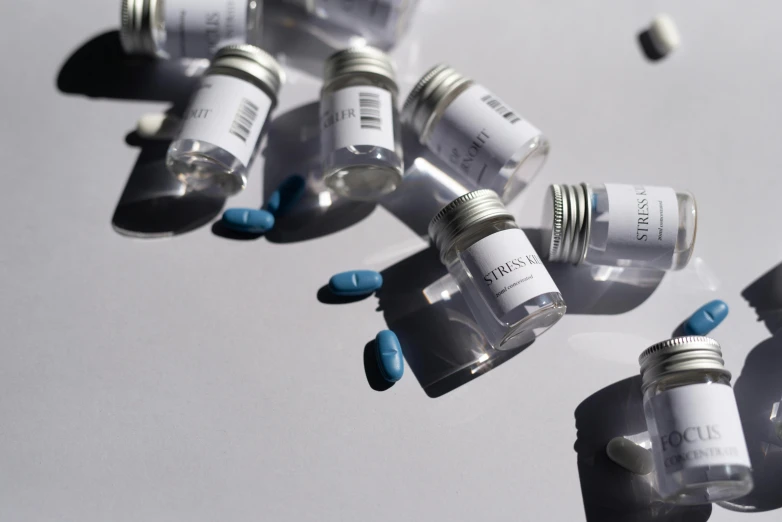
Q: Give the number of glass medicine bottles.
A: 8